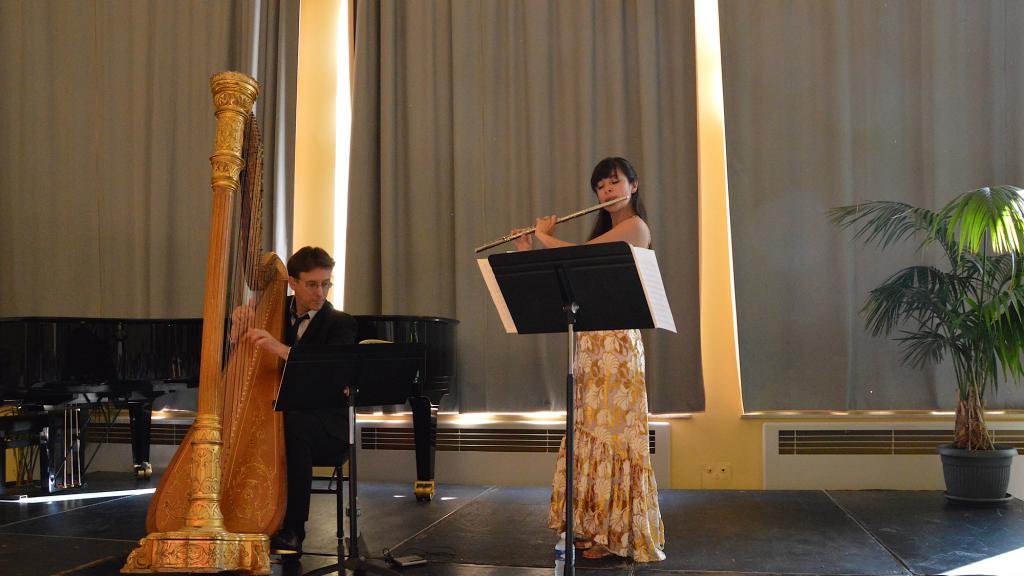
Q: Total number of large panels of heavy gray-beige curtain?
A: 3